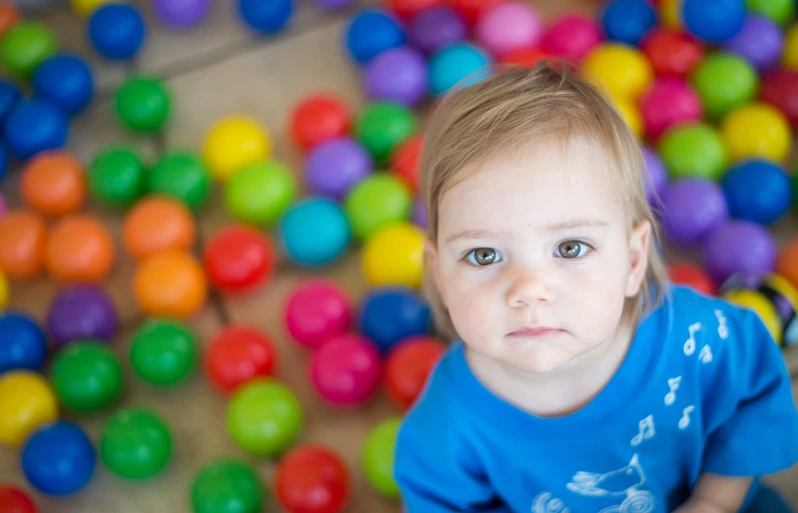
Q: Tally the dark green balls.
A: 8